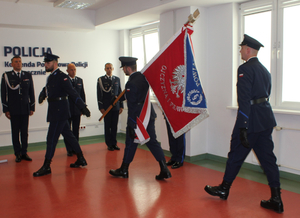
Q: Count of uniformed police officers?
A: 7